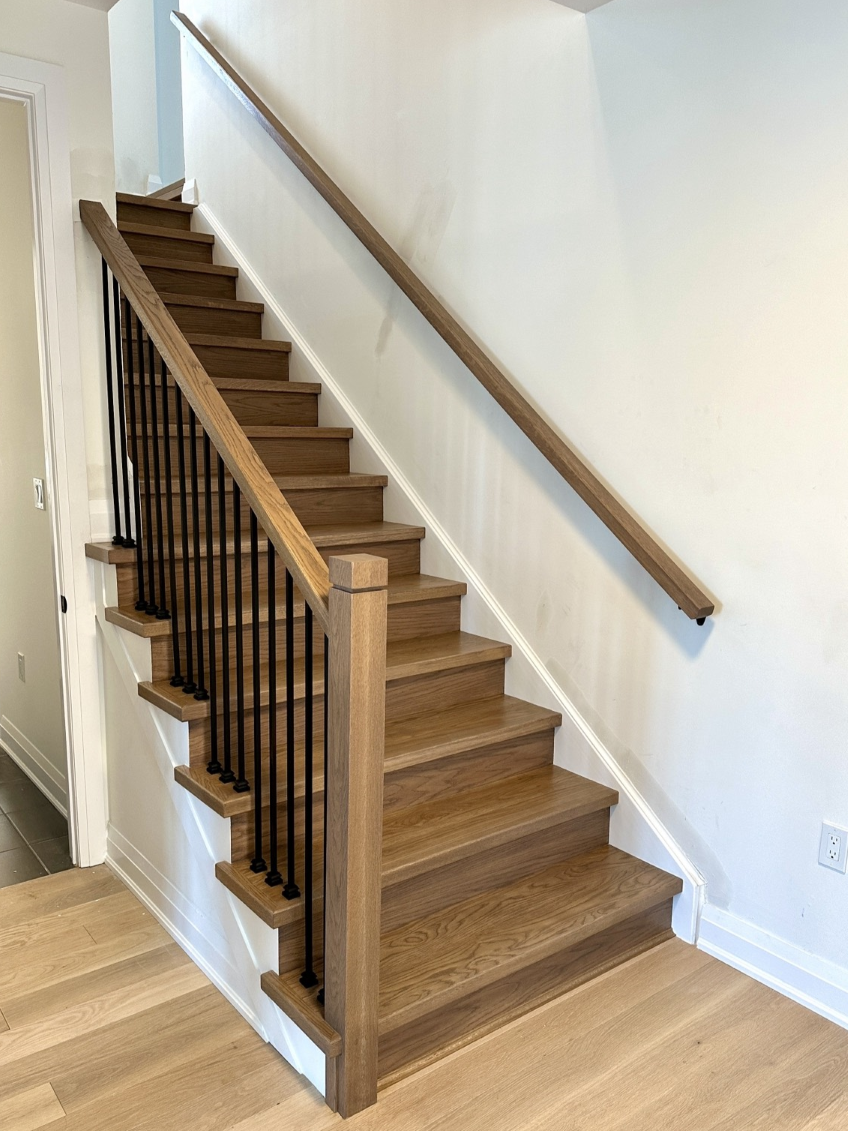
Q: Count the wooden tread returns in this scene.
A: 6